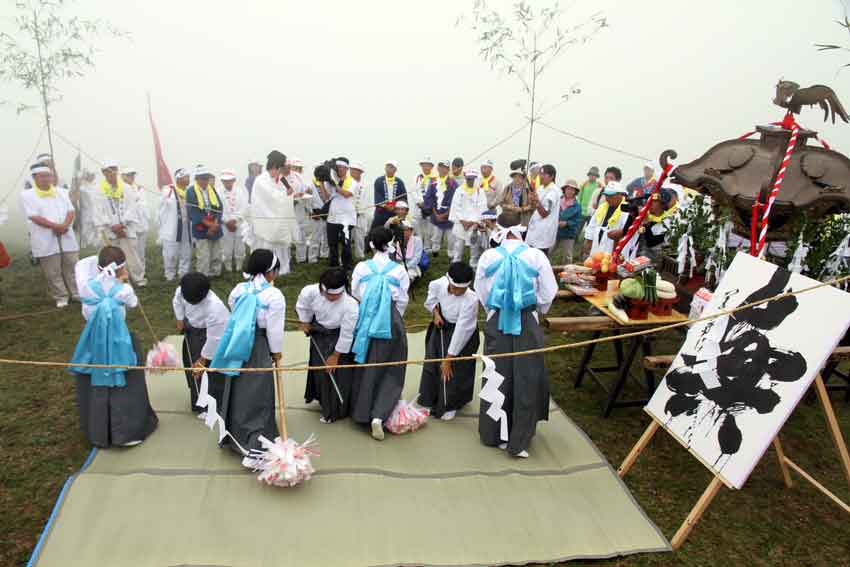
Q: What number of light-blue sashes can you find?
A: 4